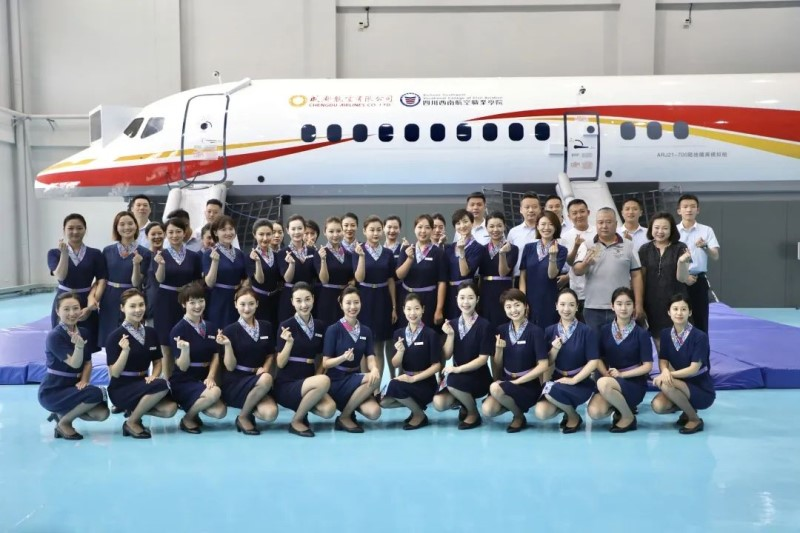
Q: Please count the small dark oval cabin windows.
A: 13